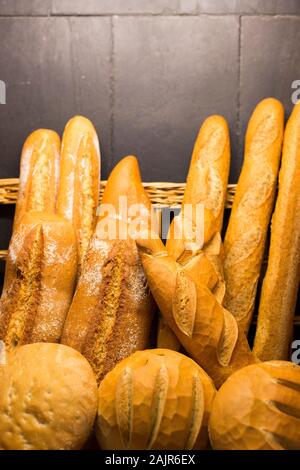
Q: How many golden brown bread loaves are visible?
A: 11